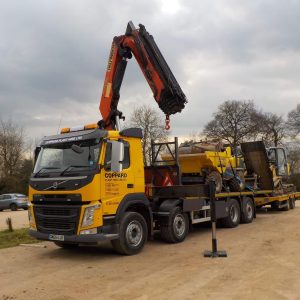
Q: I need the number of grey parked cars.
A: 1